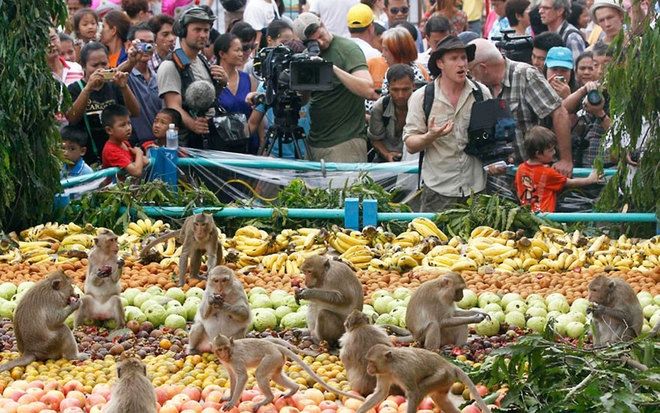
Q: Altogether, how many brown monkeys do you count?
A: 11